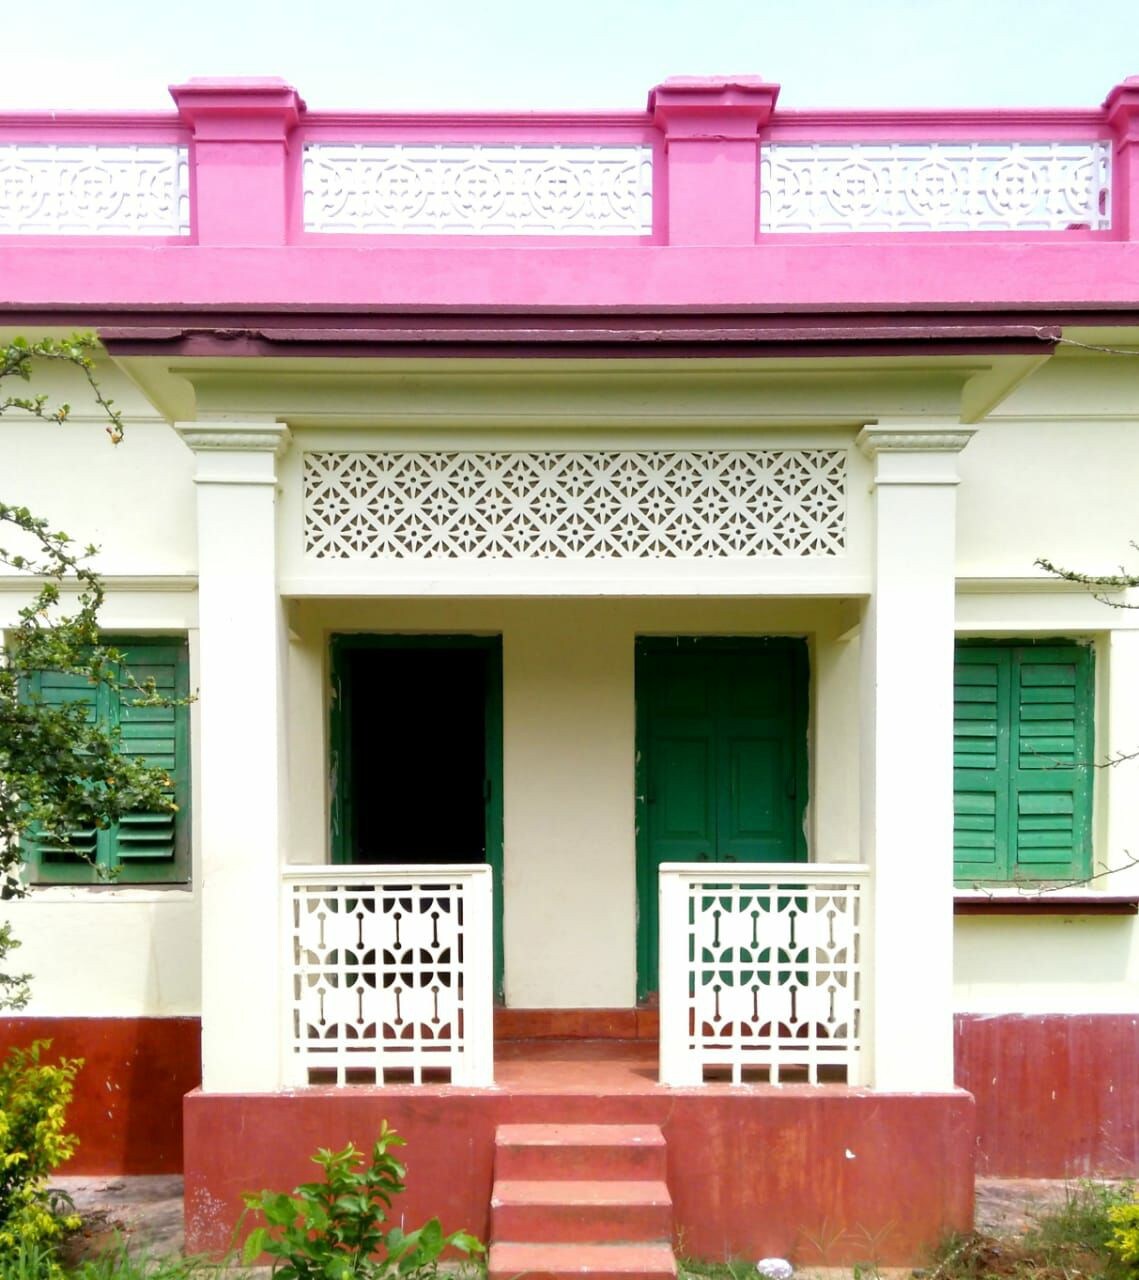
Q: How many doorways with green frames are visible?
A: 2